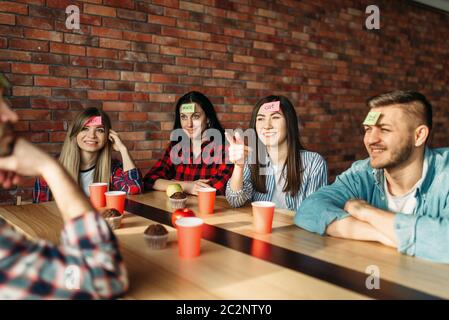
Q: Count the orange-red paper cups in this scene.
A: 5